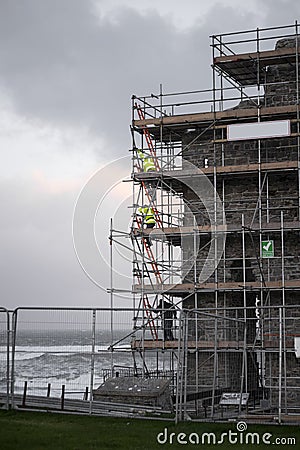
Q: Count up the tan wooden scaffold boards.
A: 6